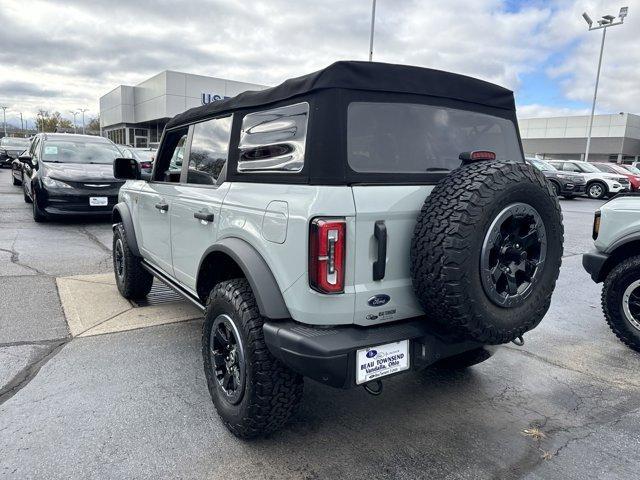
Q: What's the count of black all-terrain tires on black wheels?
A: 3